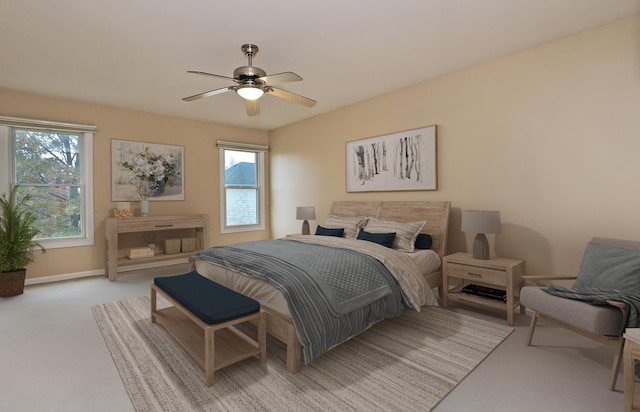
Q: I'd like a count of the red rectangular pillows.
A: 0